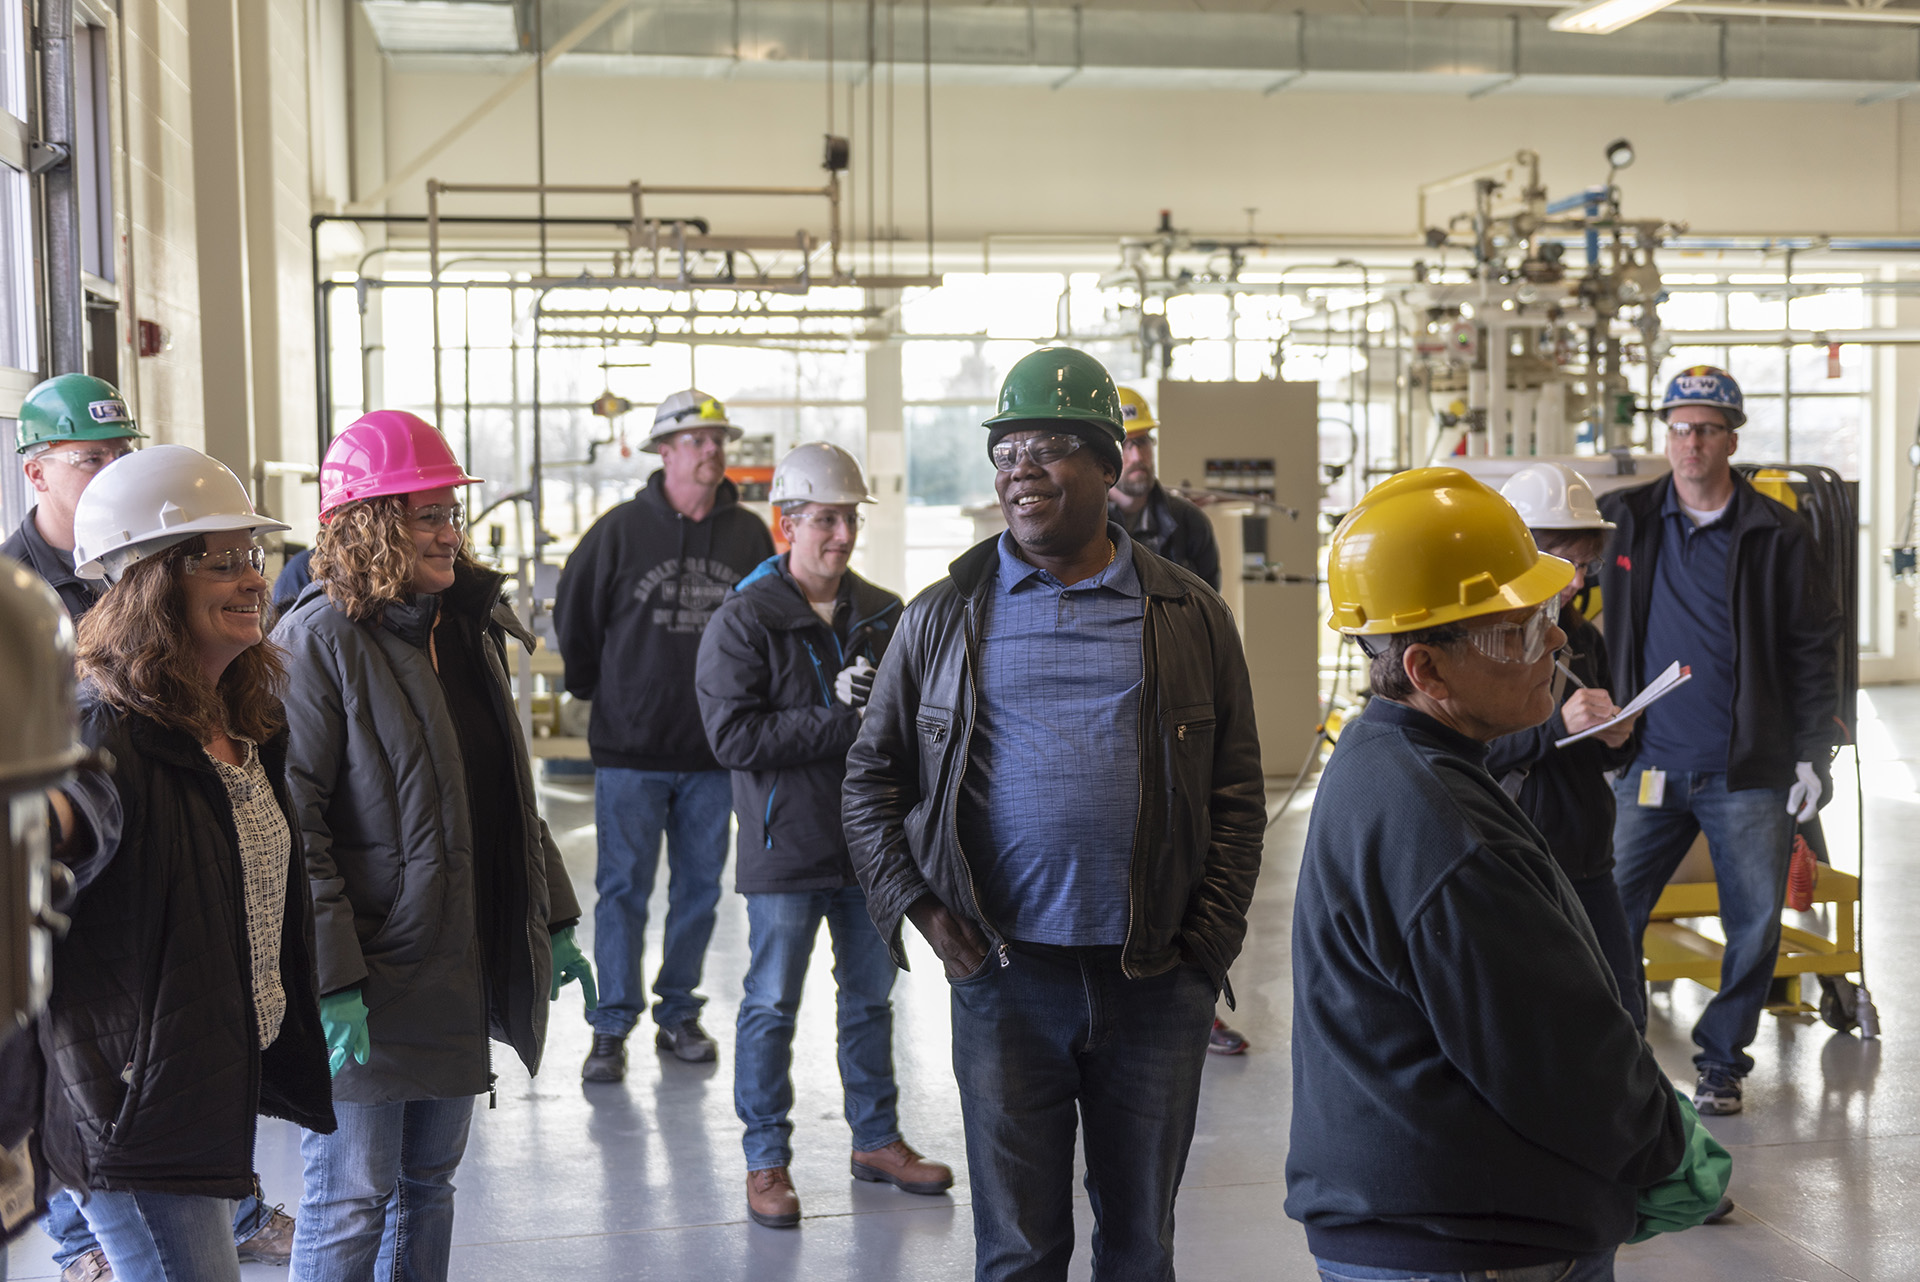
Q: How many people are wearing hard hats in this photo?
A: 10